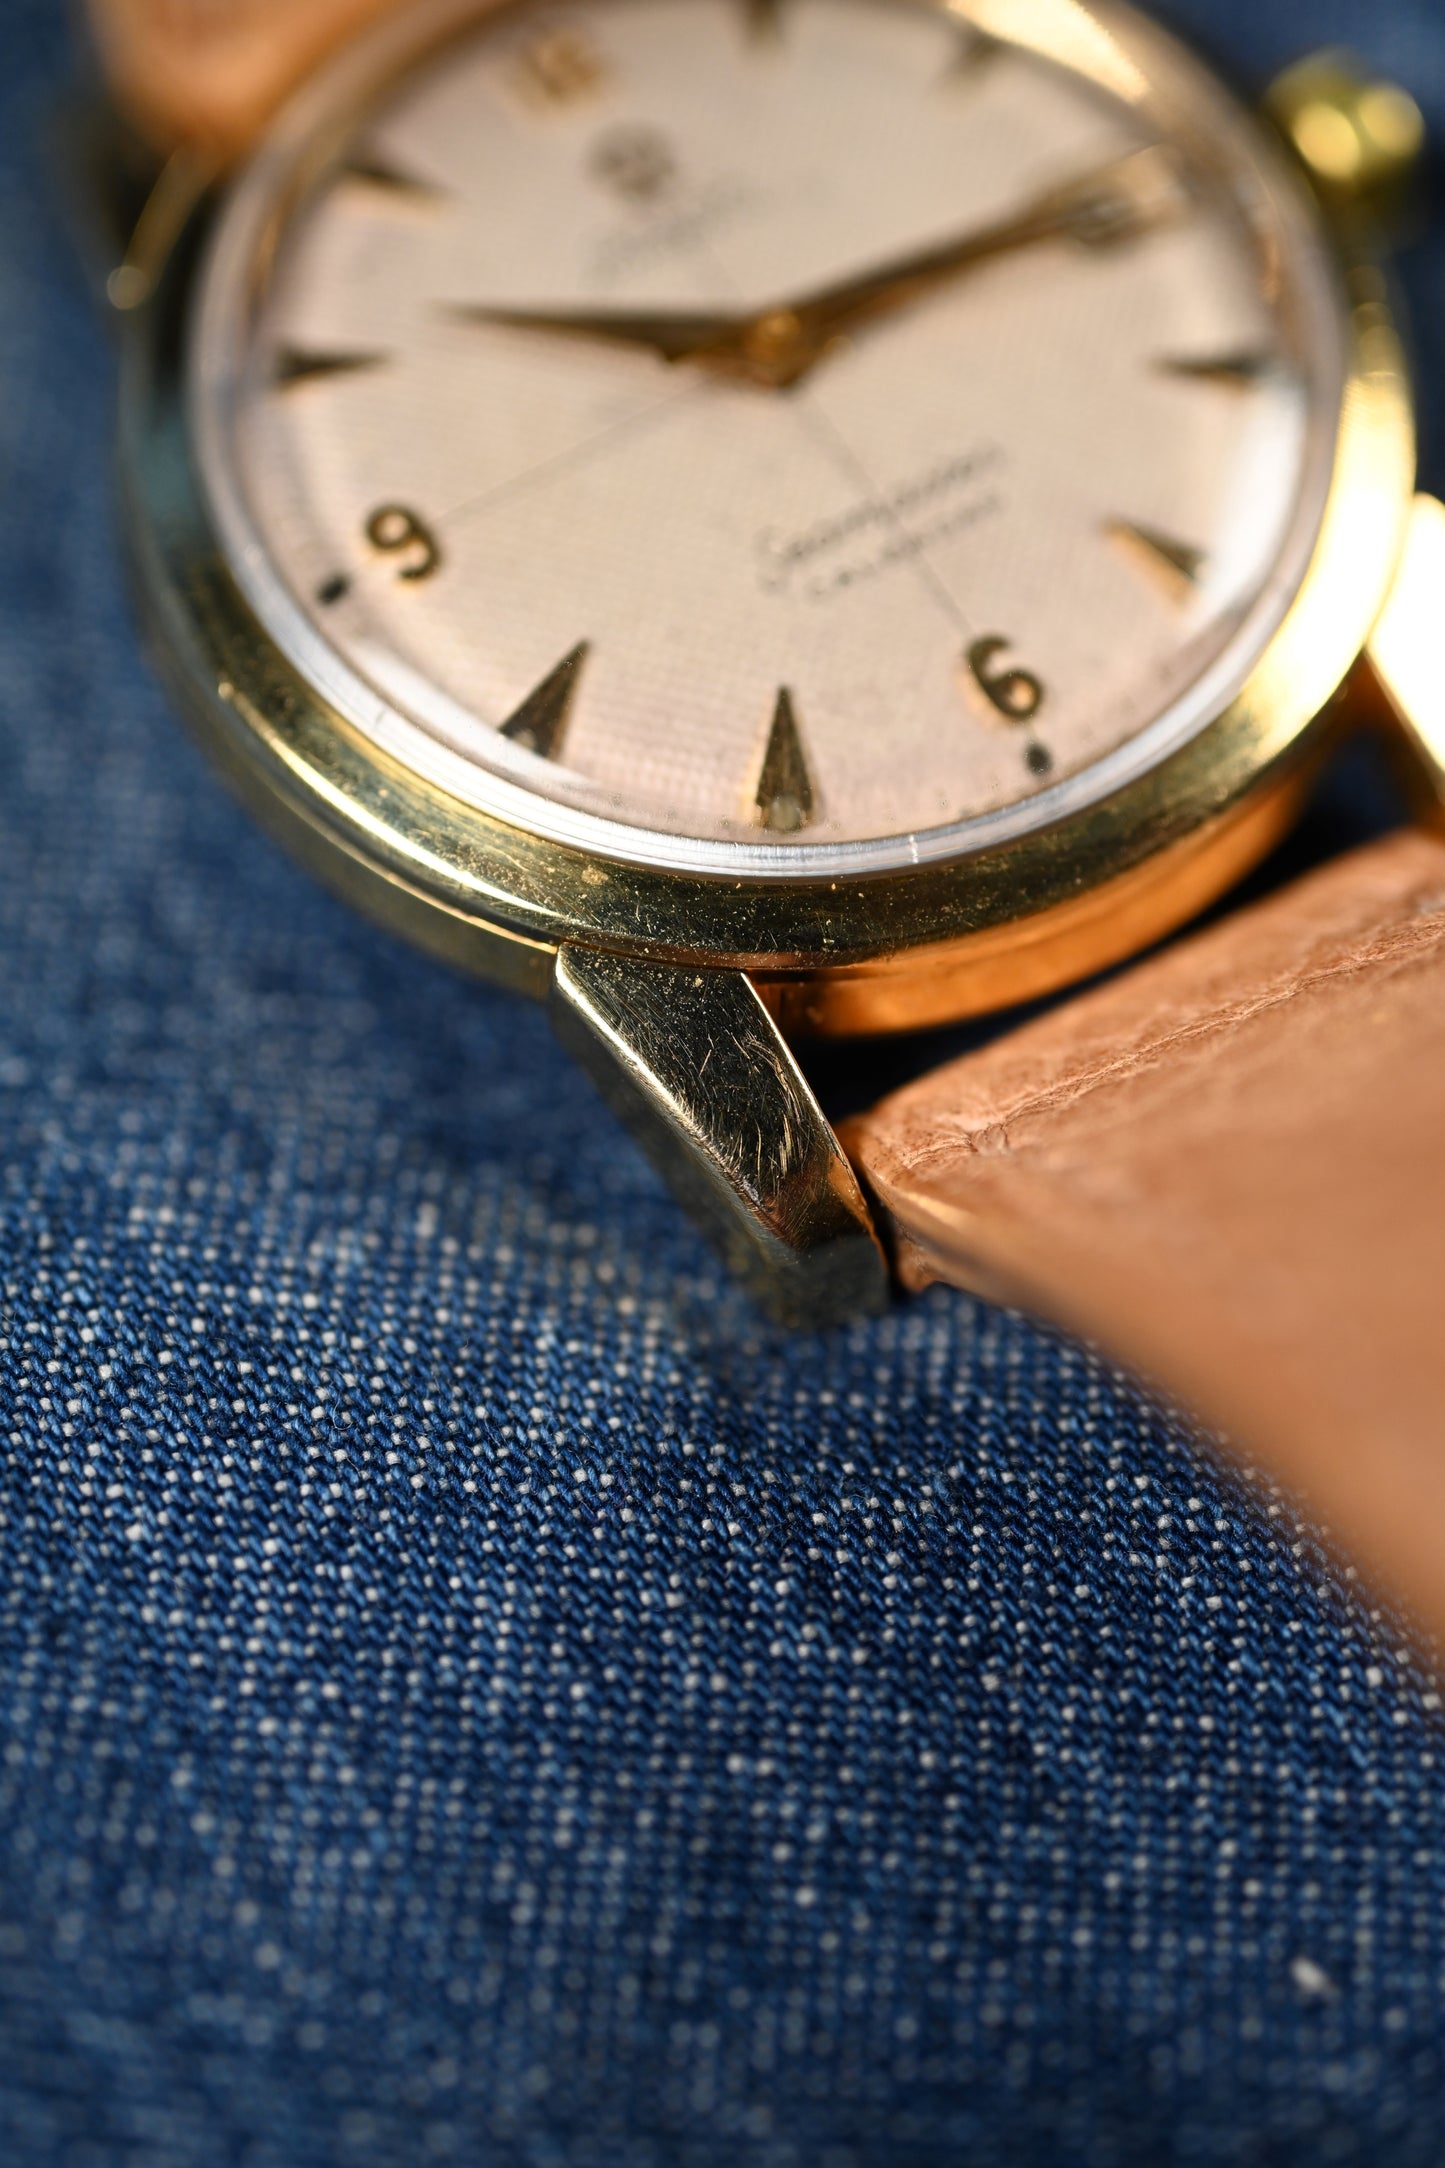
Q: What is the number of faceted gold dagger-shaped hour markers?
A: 8